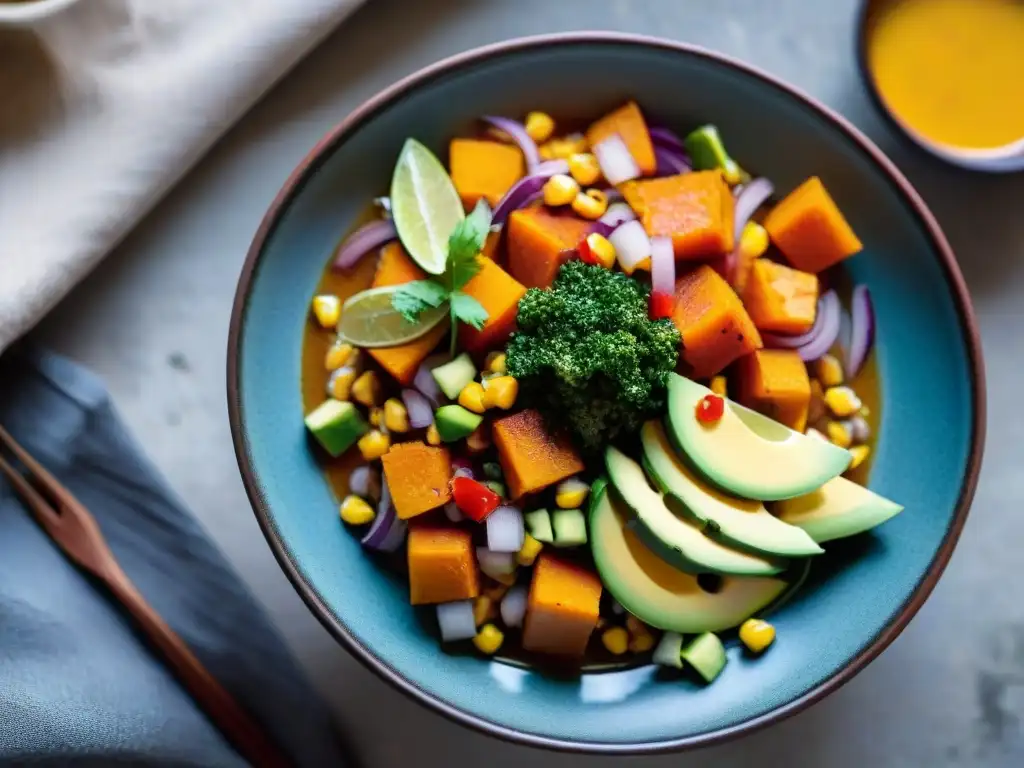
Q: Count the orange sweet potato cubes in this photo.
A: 15